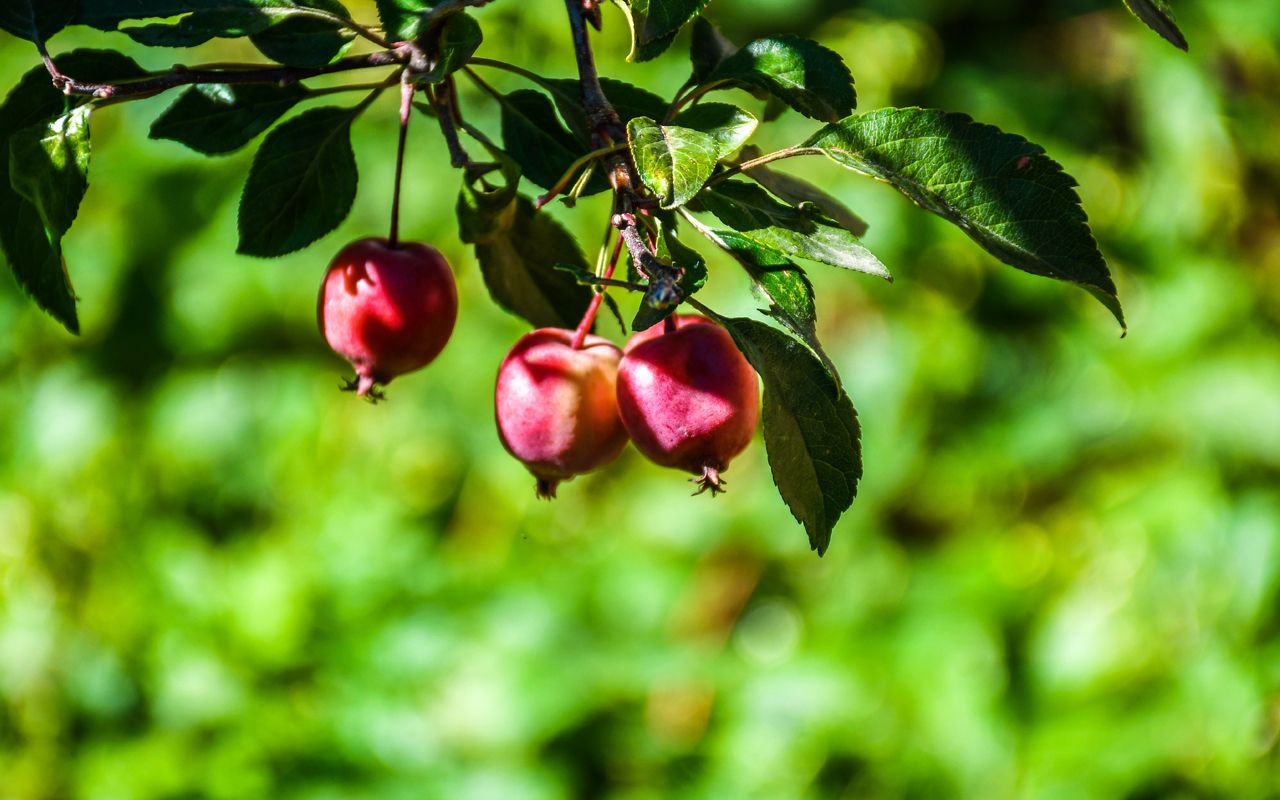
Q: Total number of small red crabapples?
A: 3